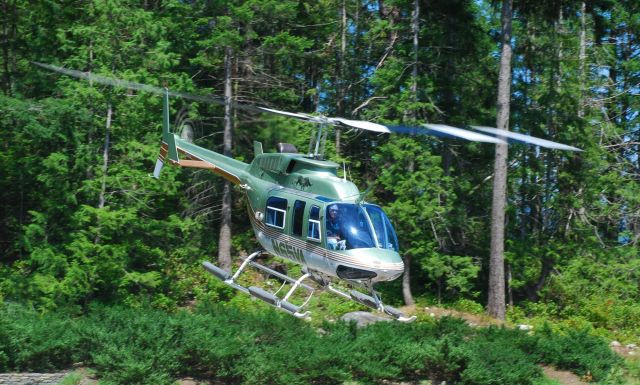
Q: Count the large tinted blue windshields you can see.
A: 2